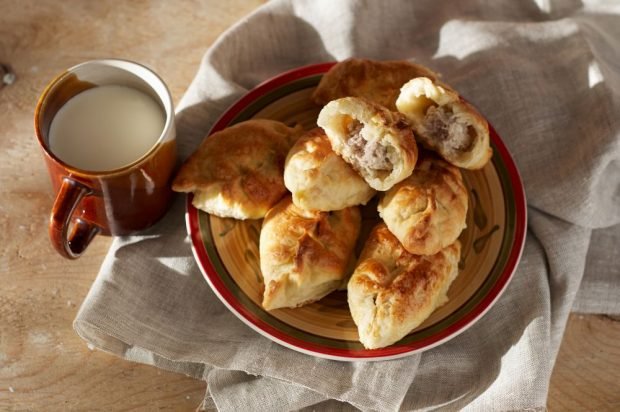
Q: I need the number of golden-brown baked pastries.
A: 8